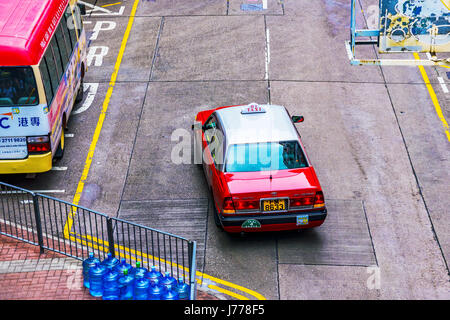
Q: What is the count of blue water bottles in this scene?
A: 13